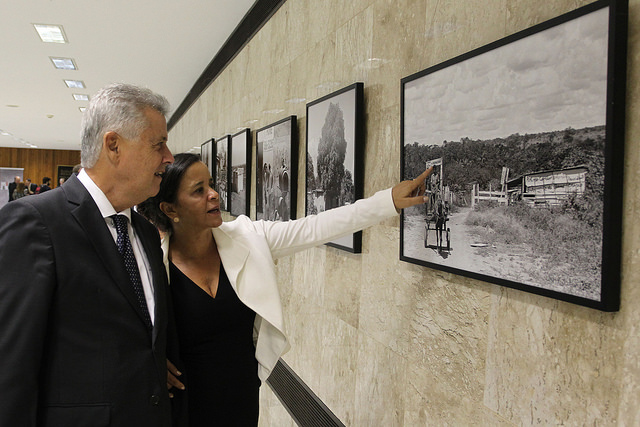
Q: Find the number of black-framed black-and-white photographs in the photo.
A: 6